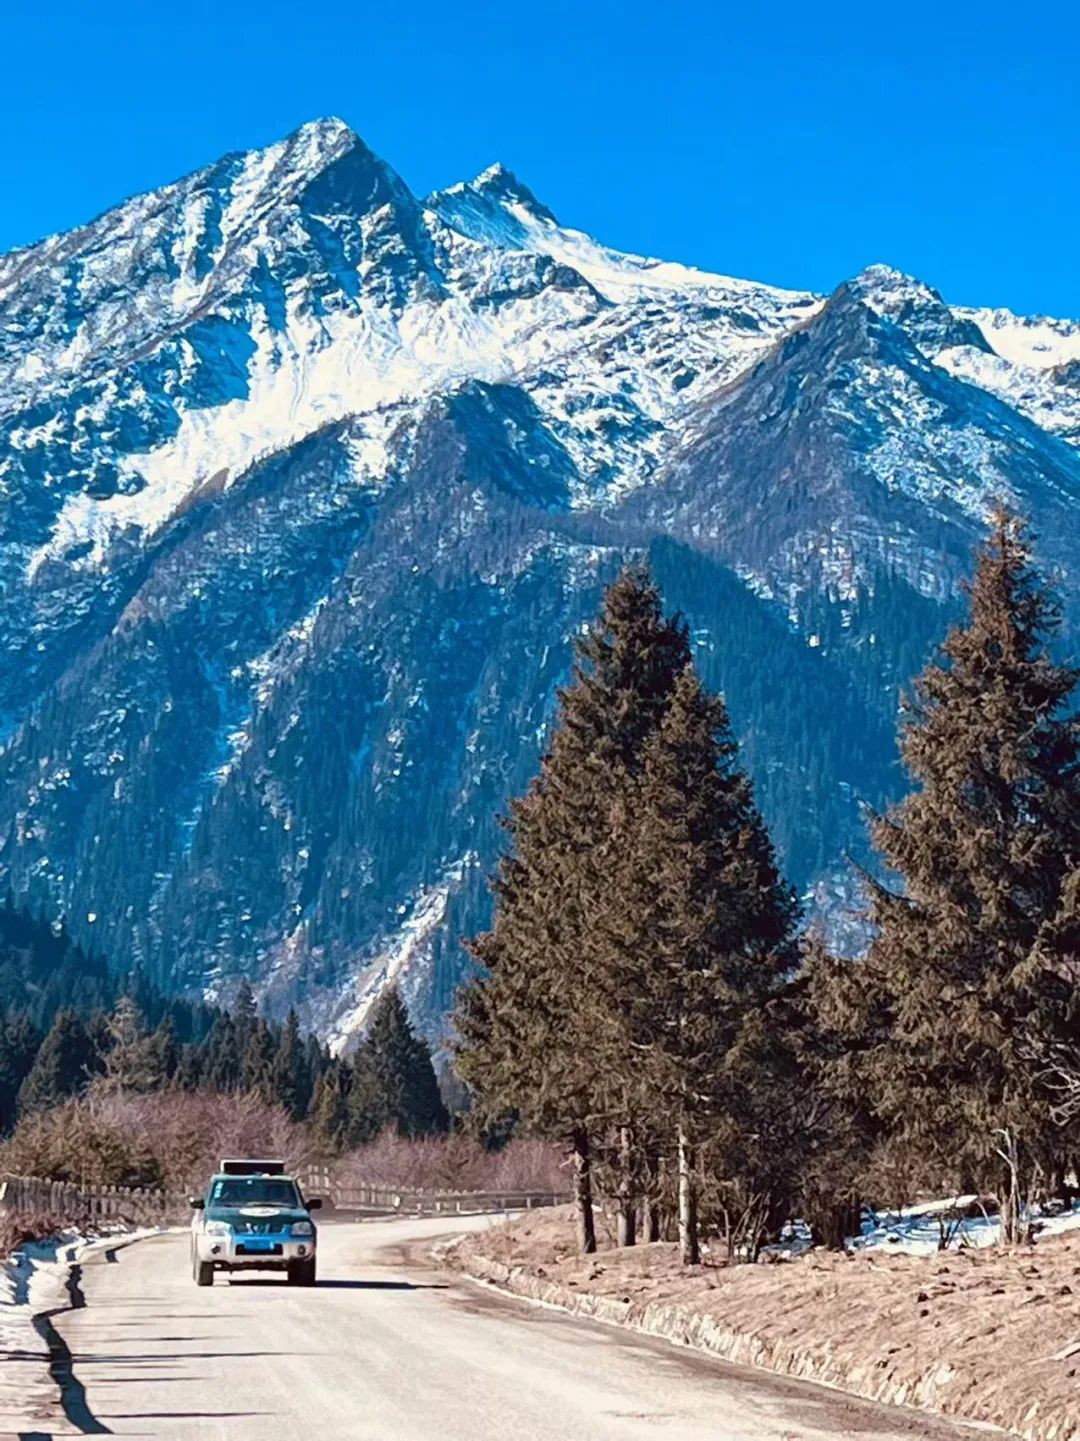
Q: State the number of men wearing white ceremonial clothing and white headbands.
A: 0